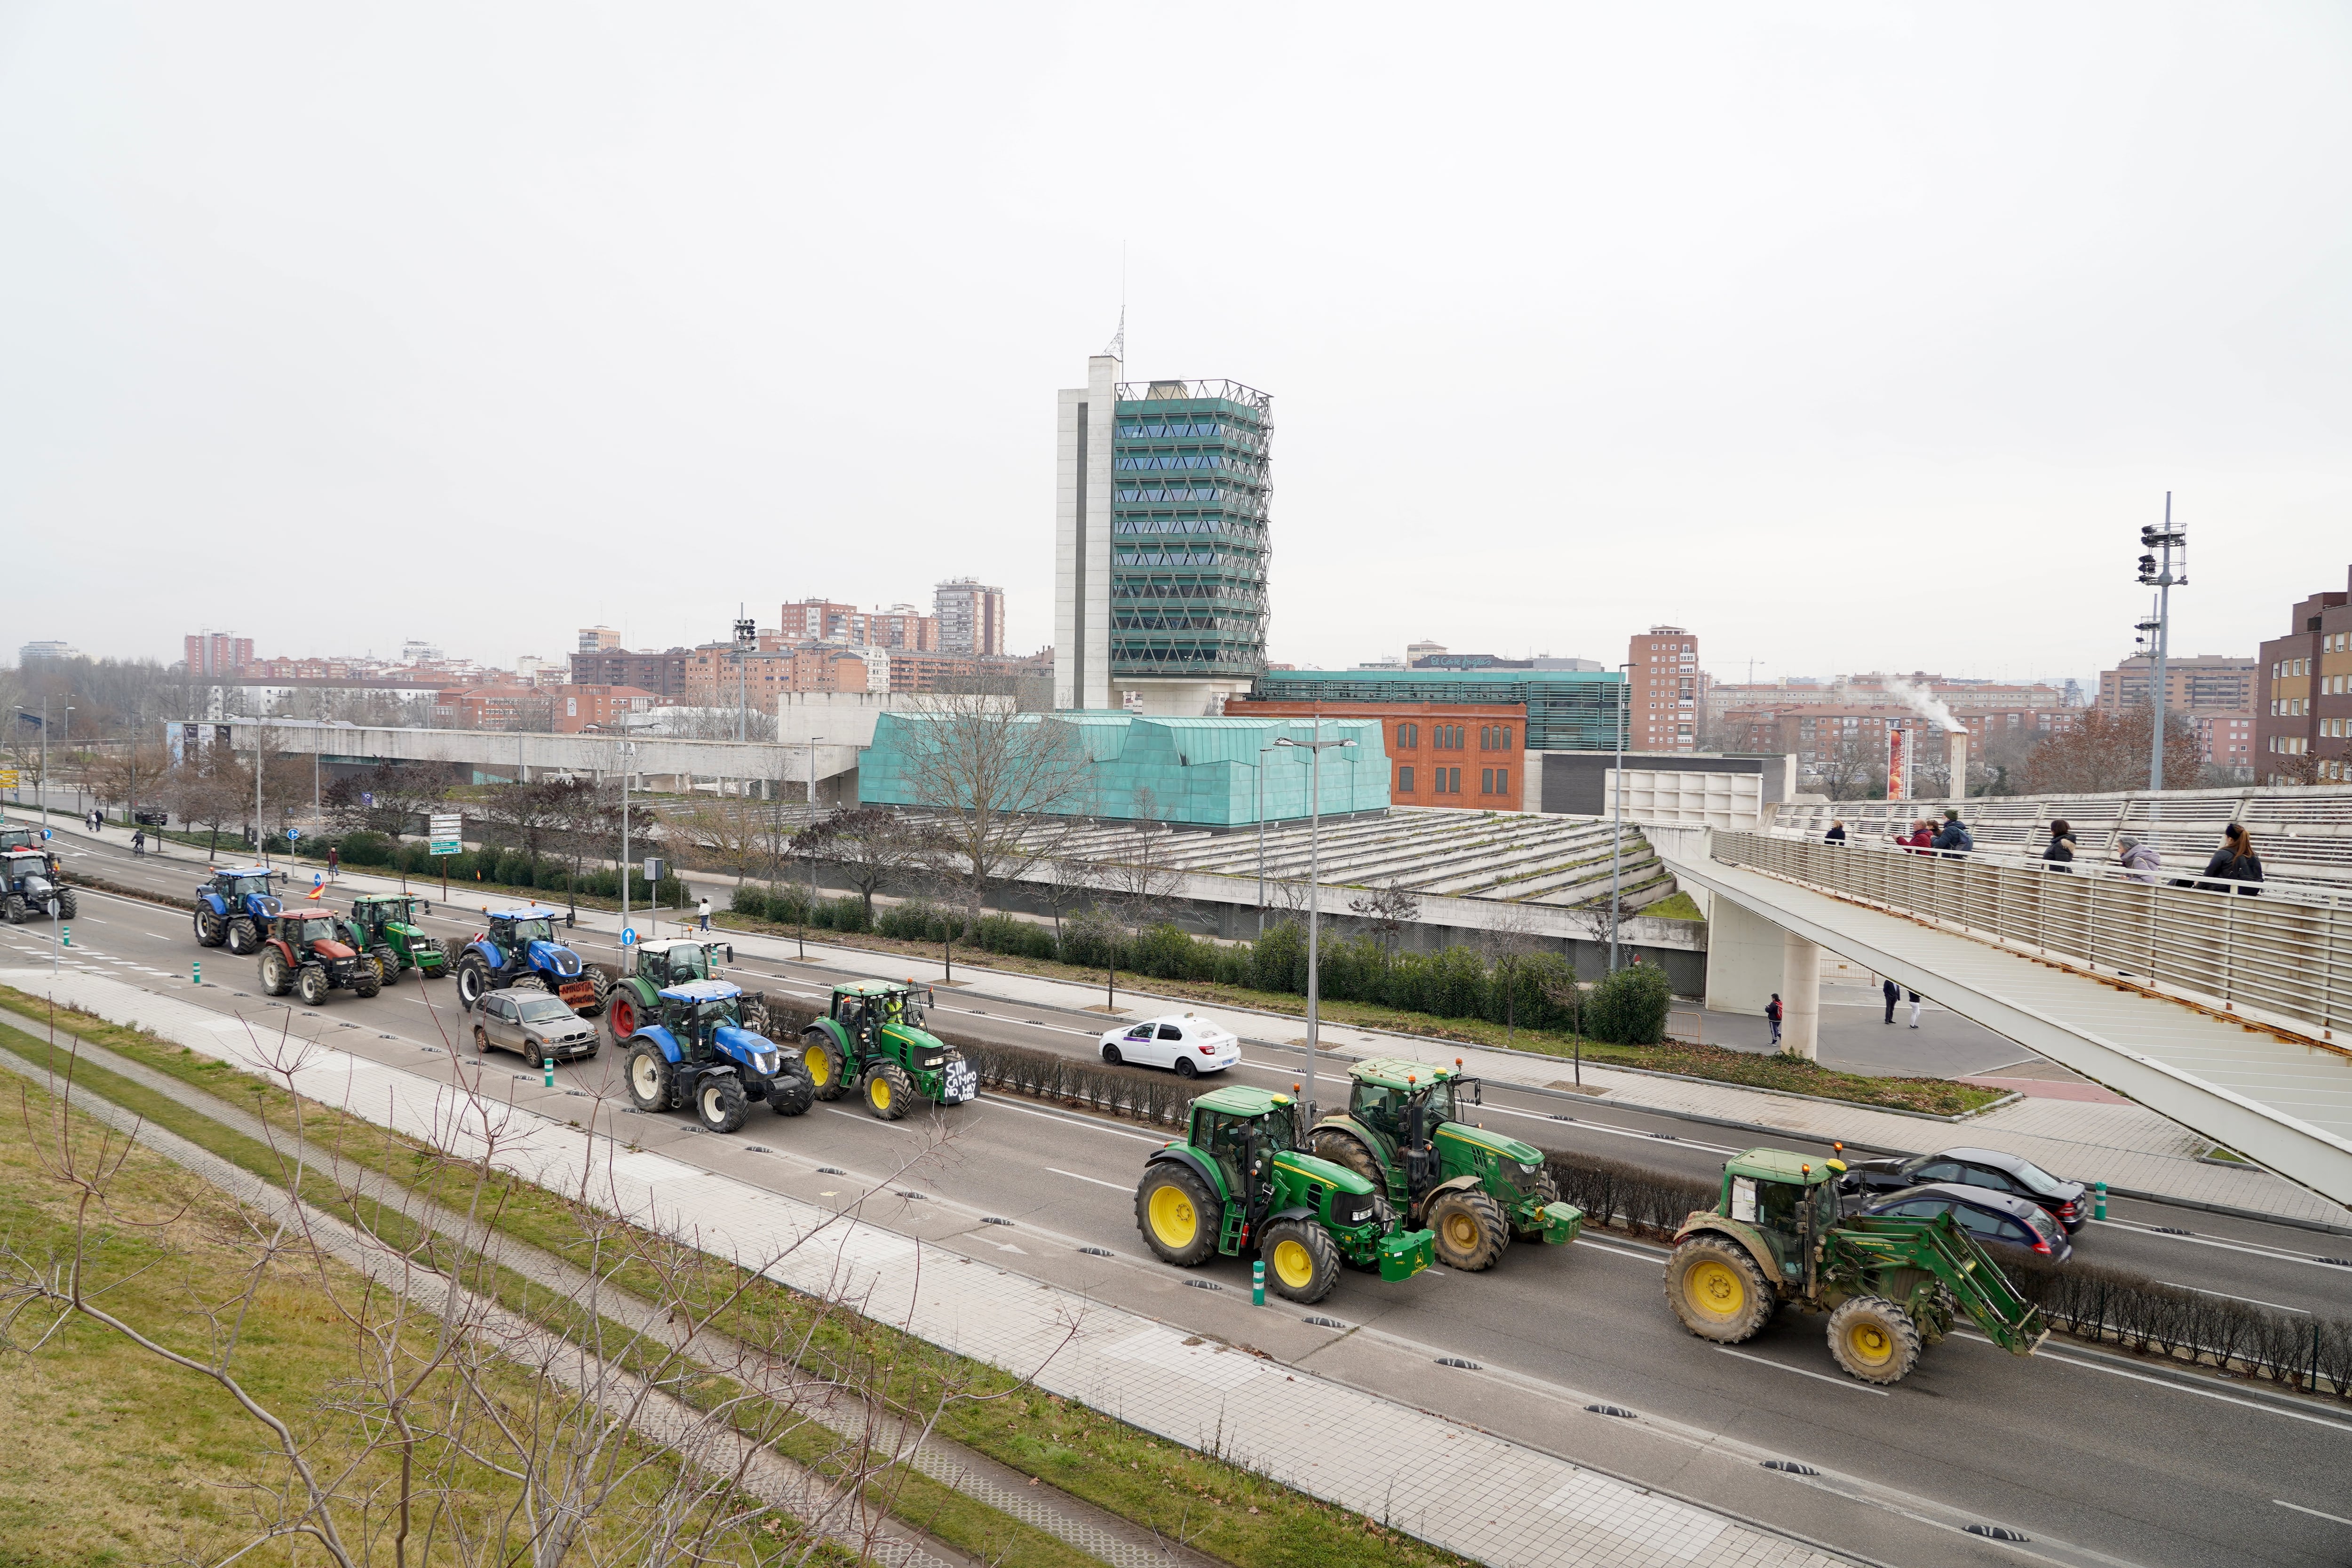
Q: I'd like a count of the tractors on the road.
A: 12